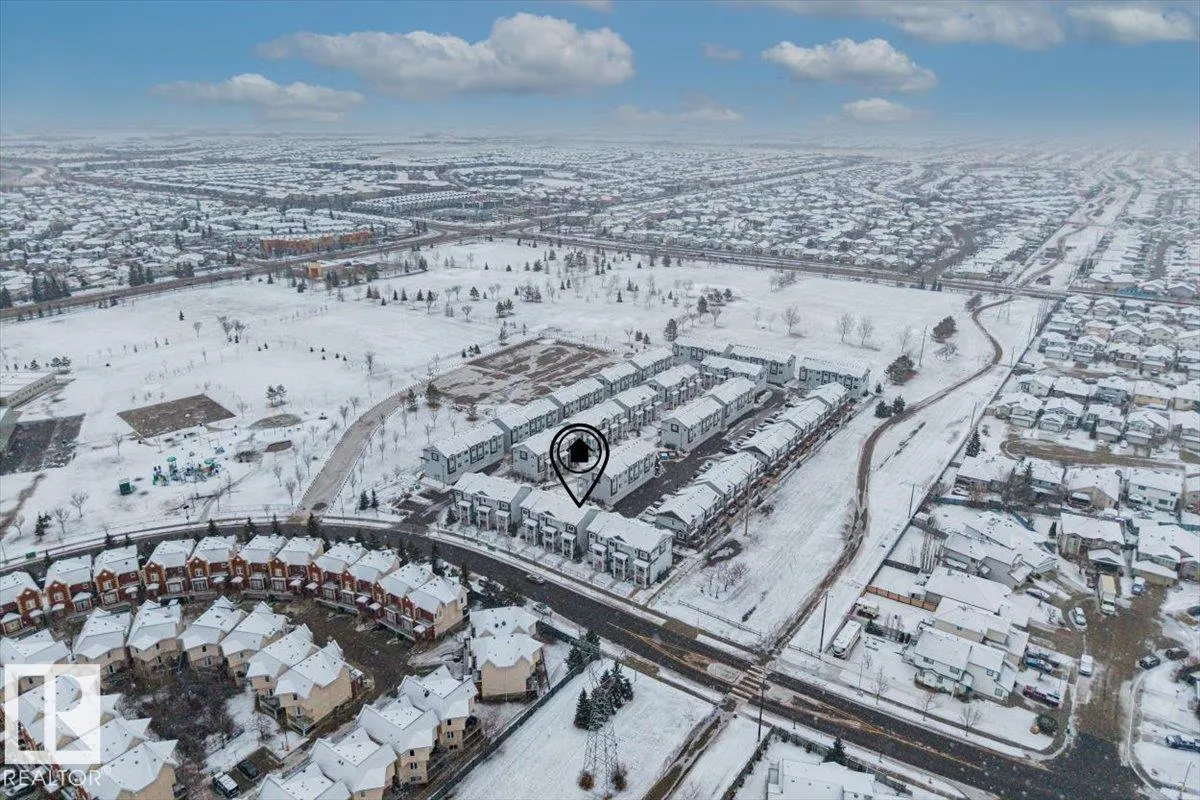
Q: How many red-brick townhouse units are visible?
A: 11